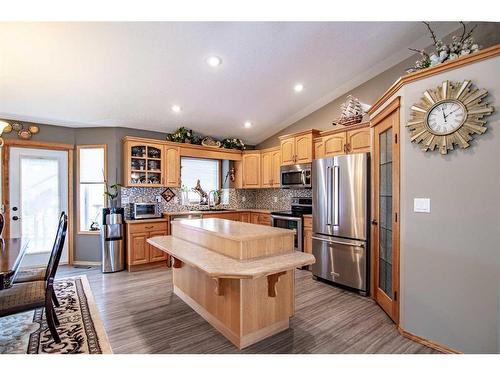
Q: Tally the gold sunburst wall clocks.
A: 1